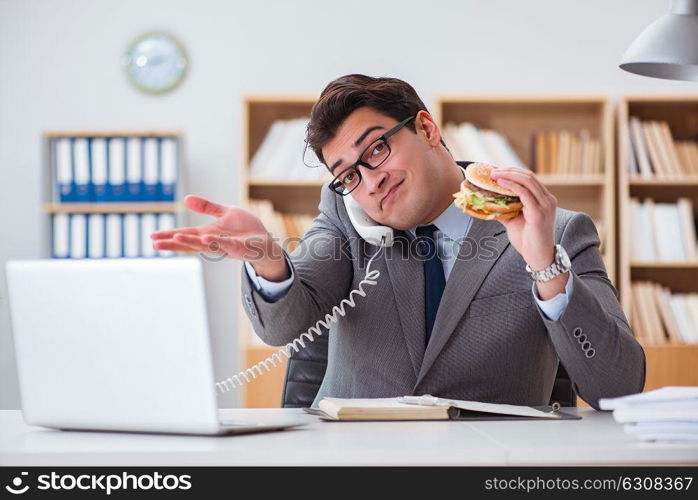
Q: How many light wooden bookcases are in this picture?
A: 3